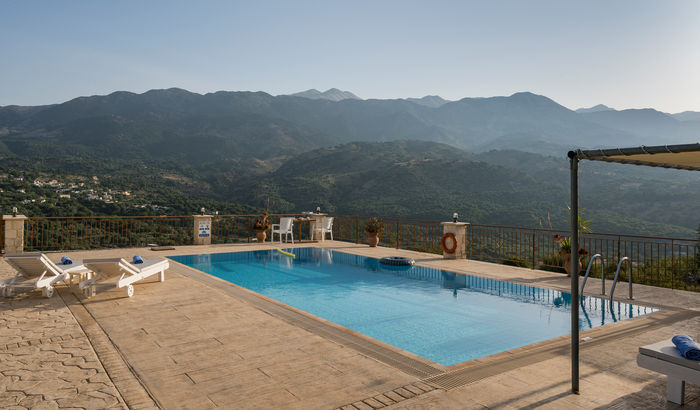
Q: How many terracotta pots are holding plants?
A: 3